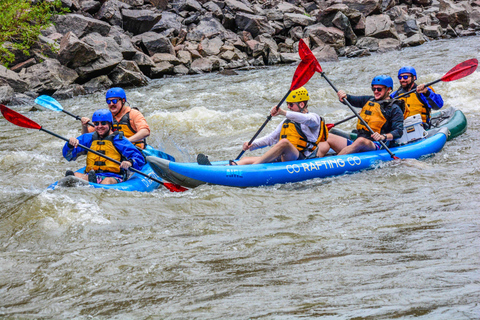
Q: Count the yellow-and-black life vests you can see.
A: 5